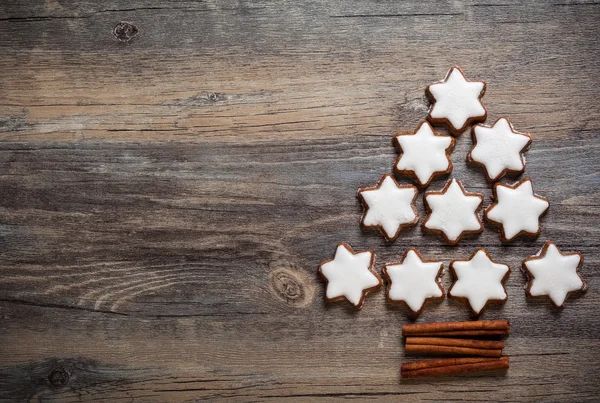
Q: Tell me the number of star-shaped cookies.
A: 10